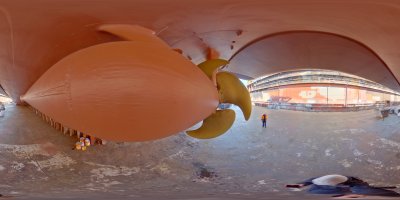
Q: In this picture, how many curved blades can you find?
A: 3